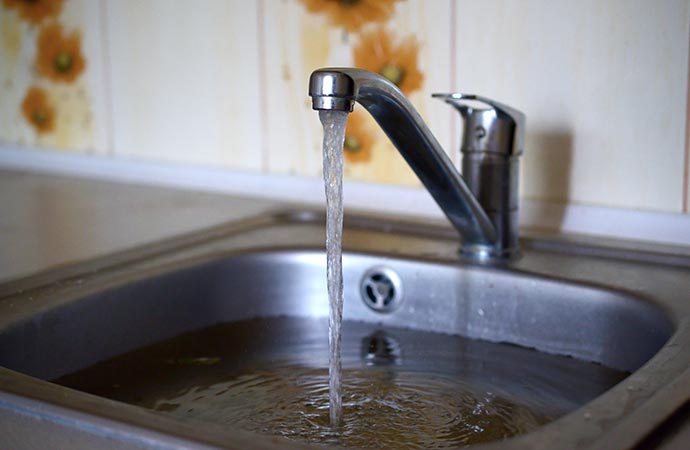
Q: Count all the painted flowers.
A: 6